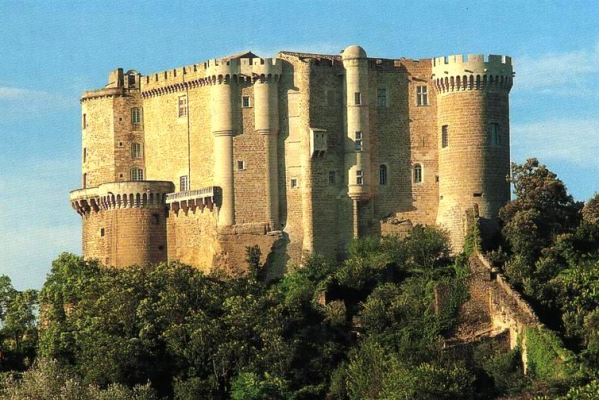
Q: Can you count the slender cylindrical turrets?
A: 3